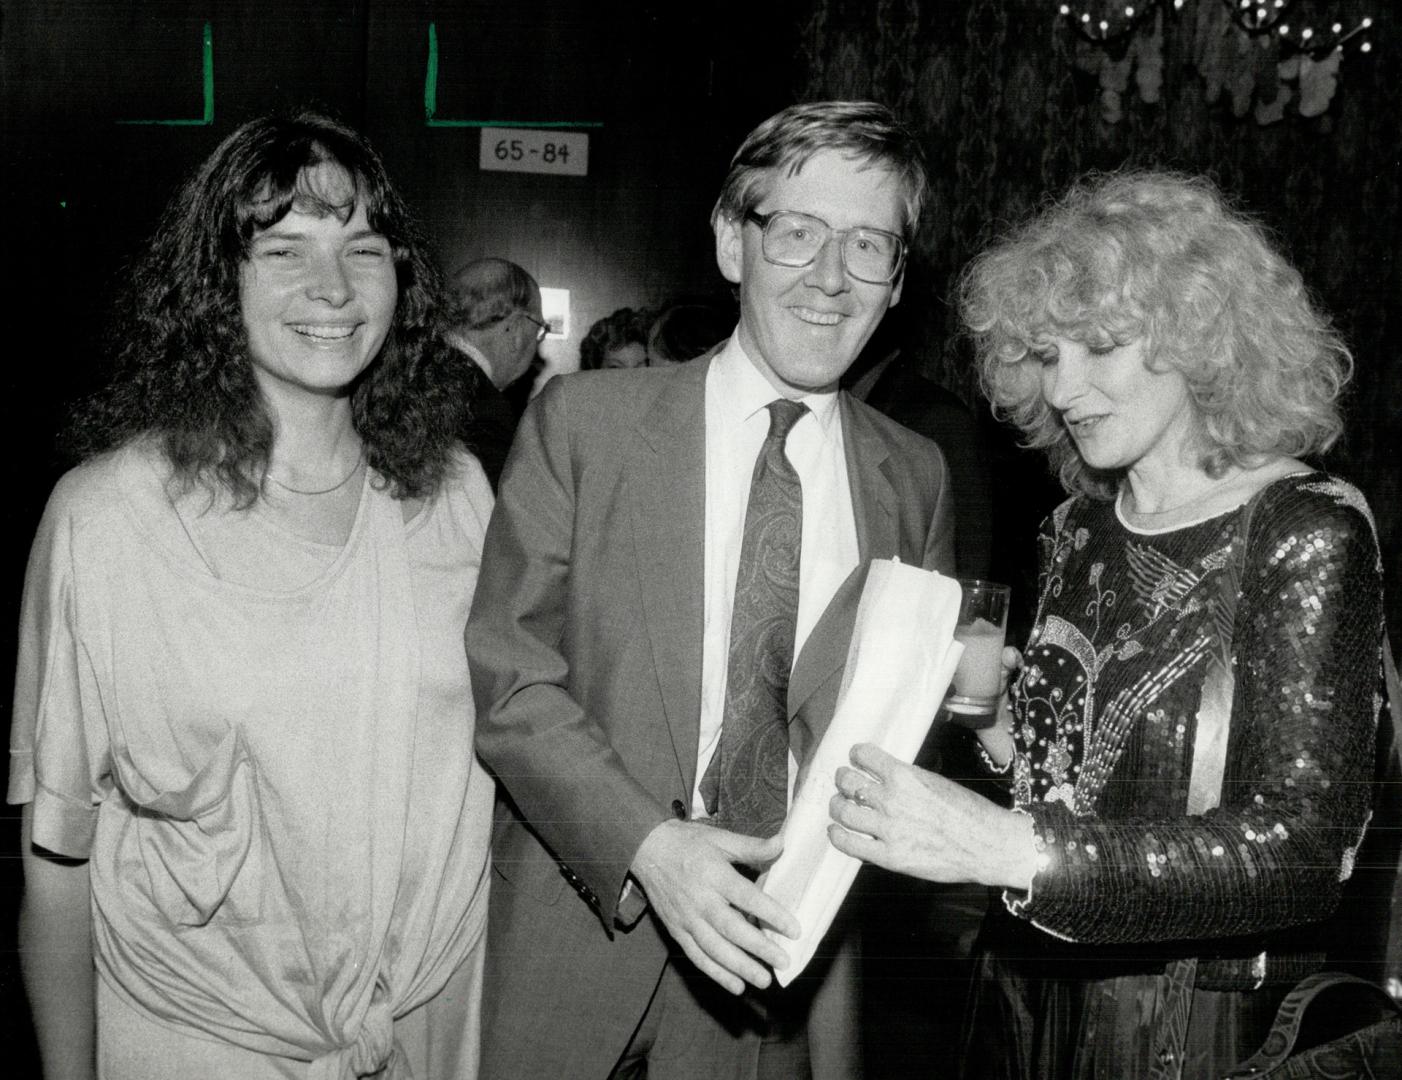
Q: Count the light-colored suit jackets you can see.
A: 1